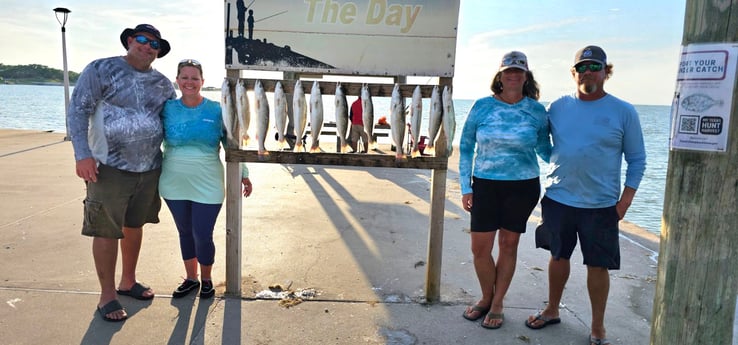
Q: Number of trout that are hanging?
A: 12